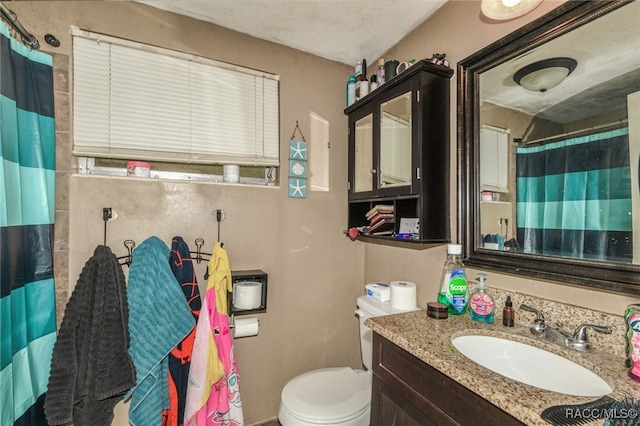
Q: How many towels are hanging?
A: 4